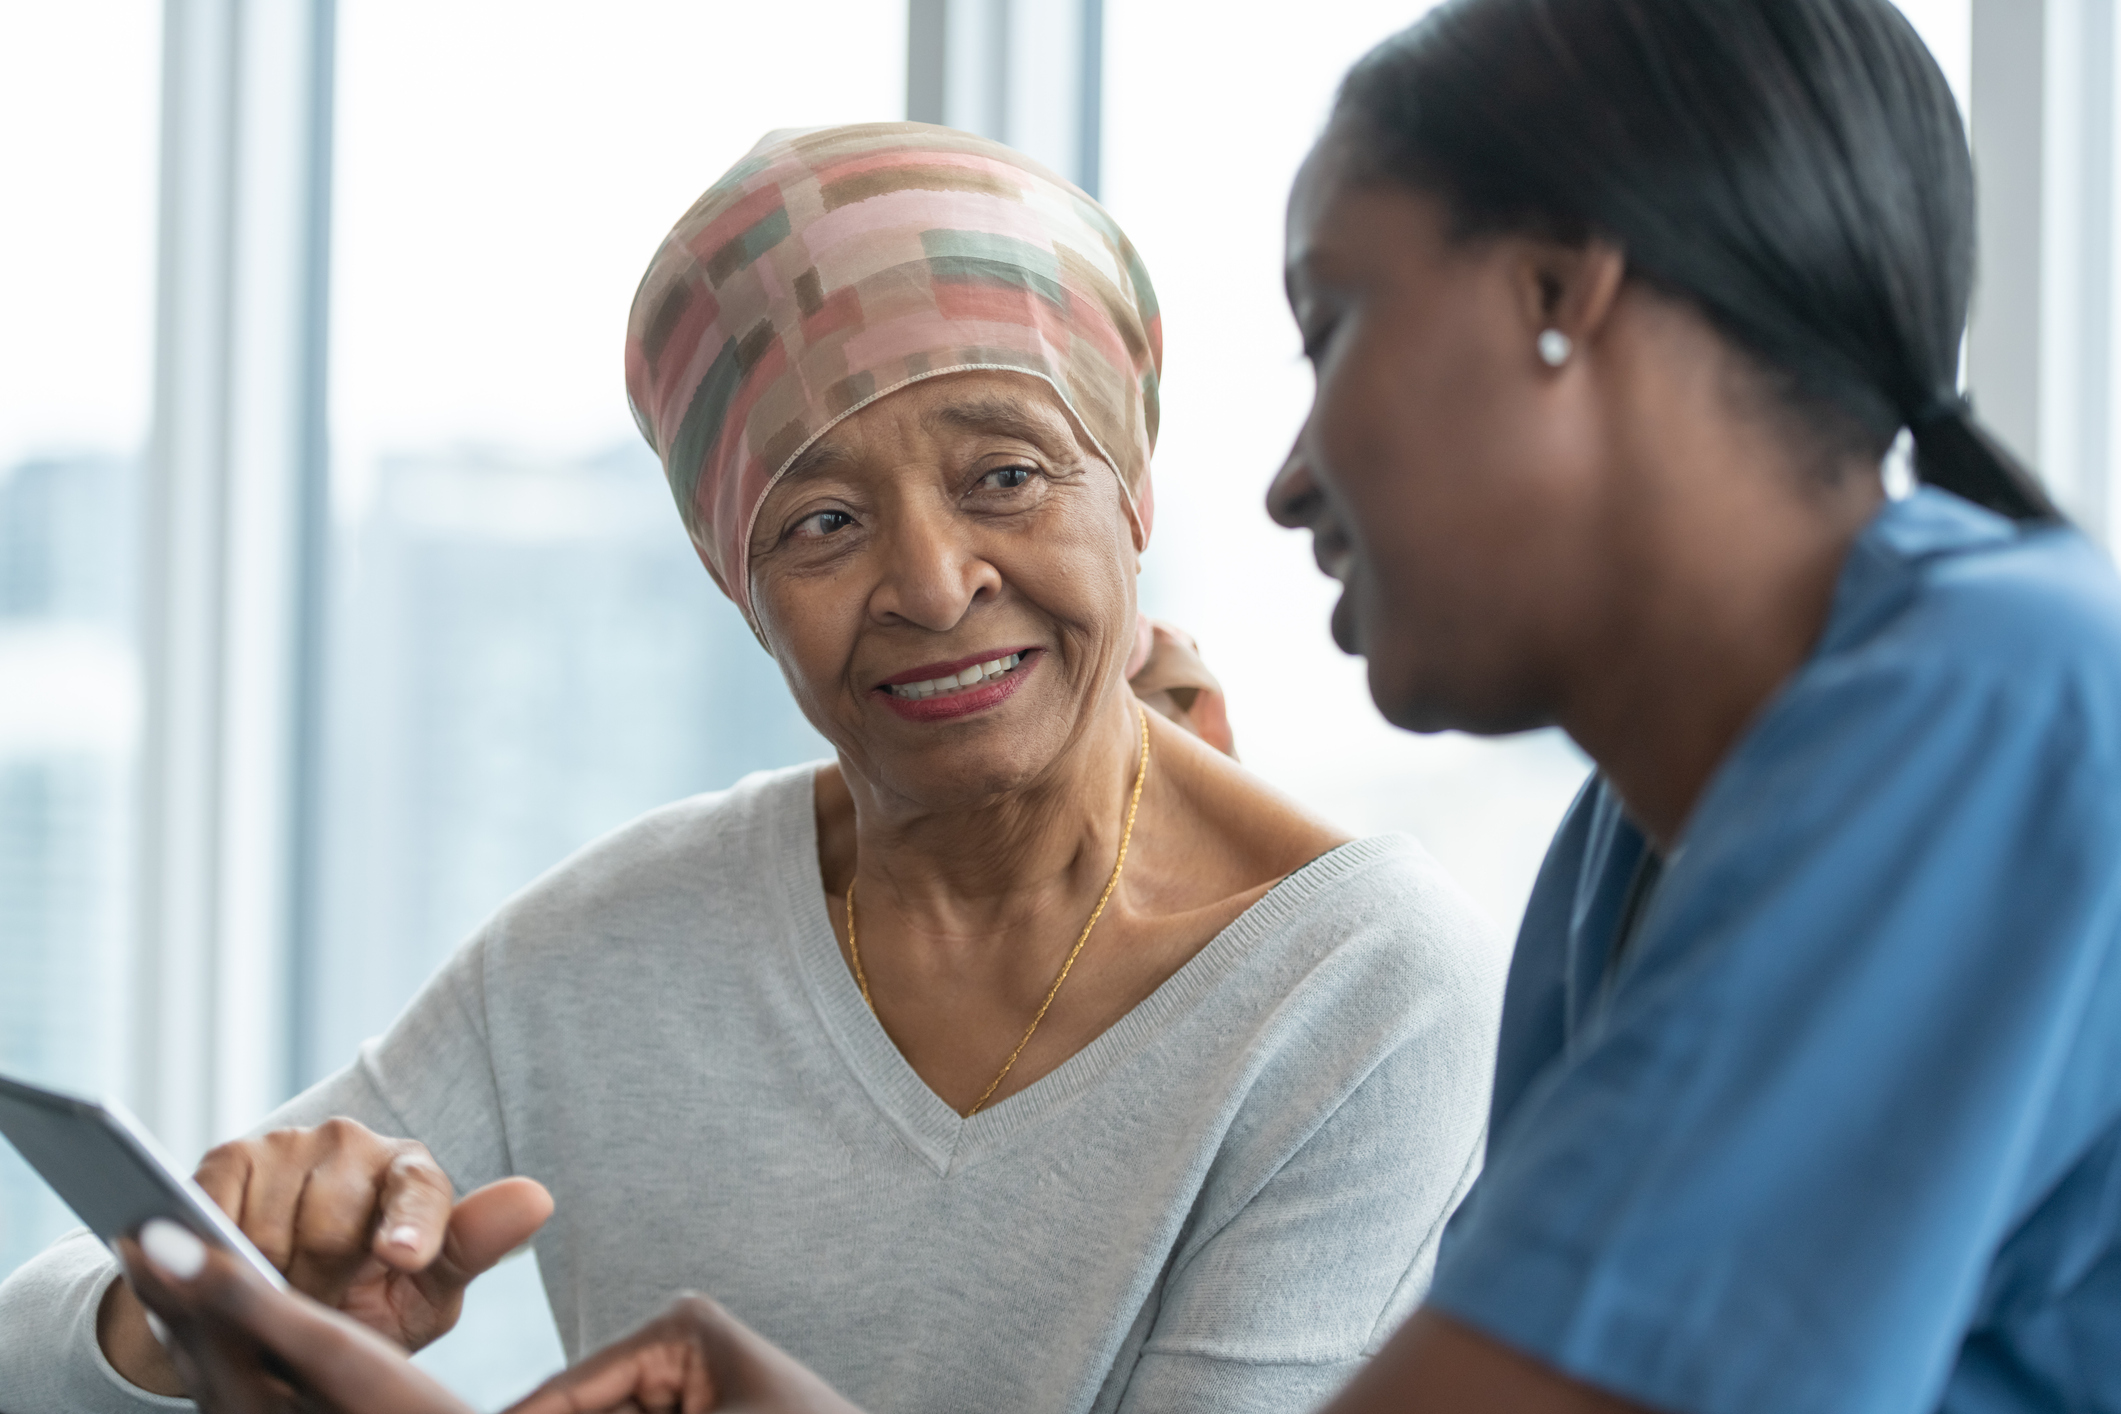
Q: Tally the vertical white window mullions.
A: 3